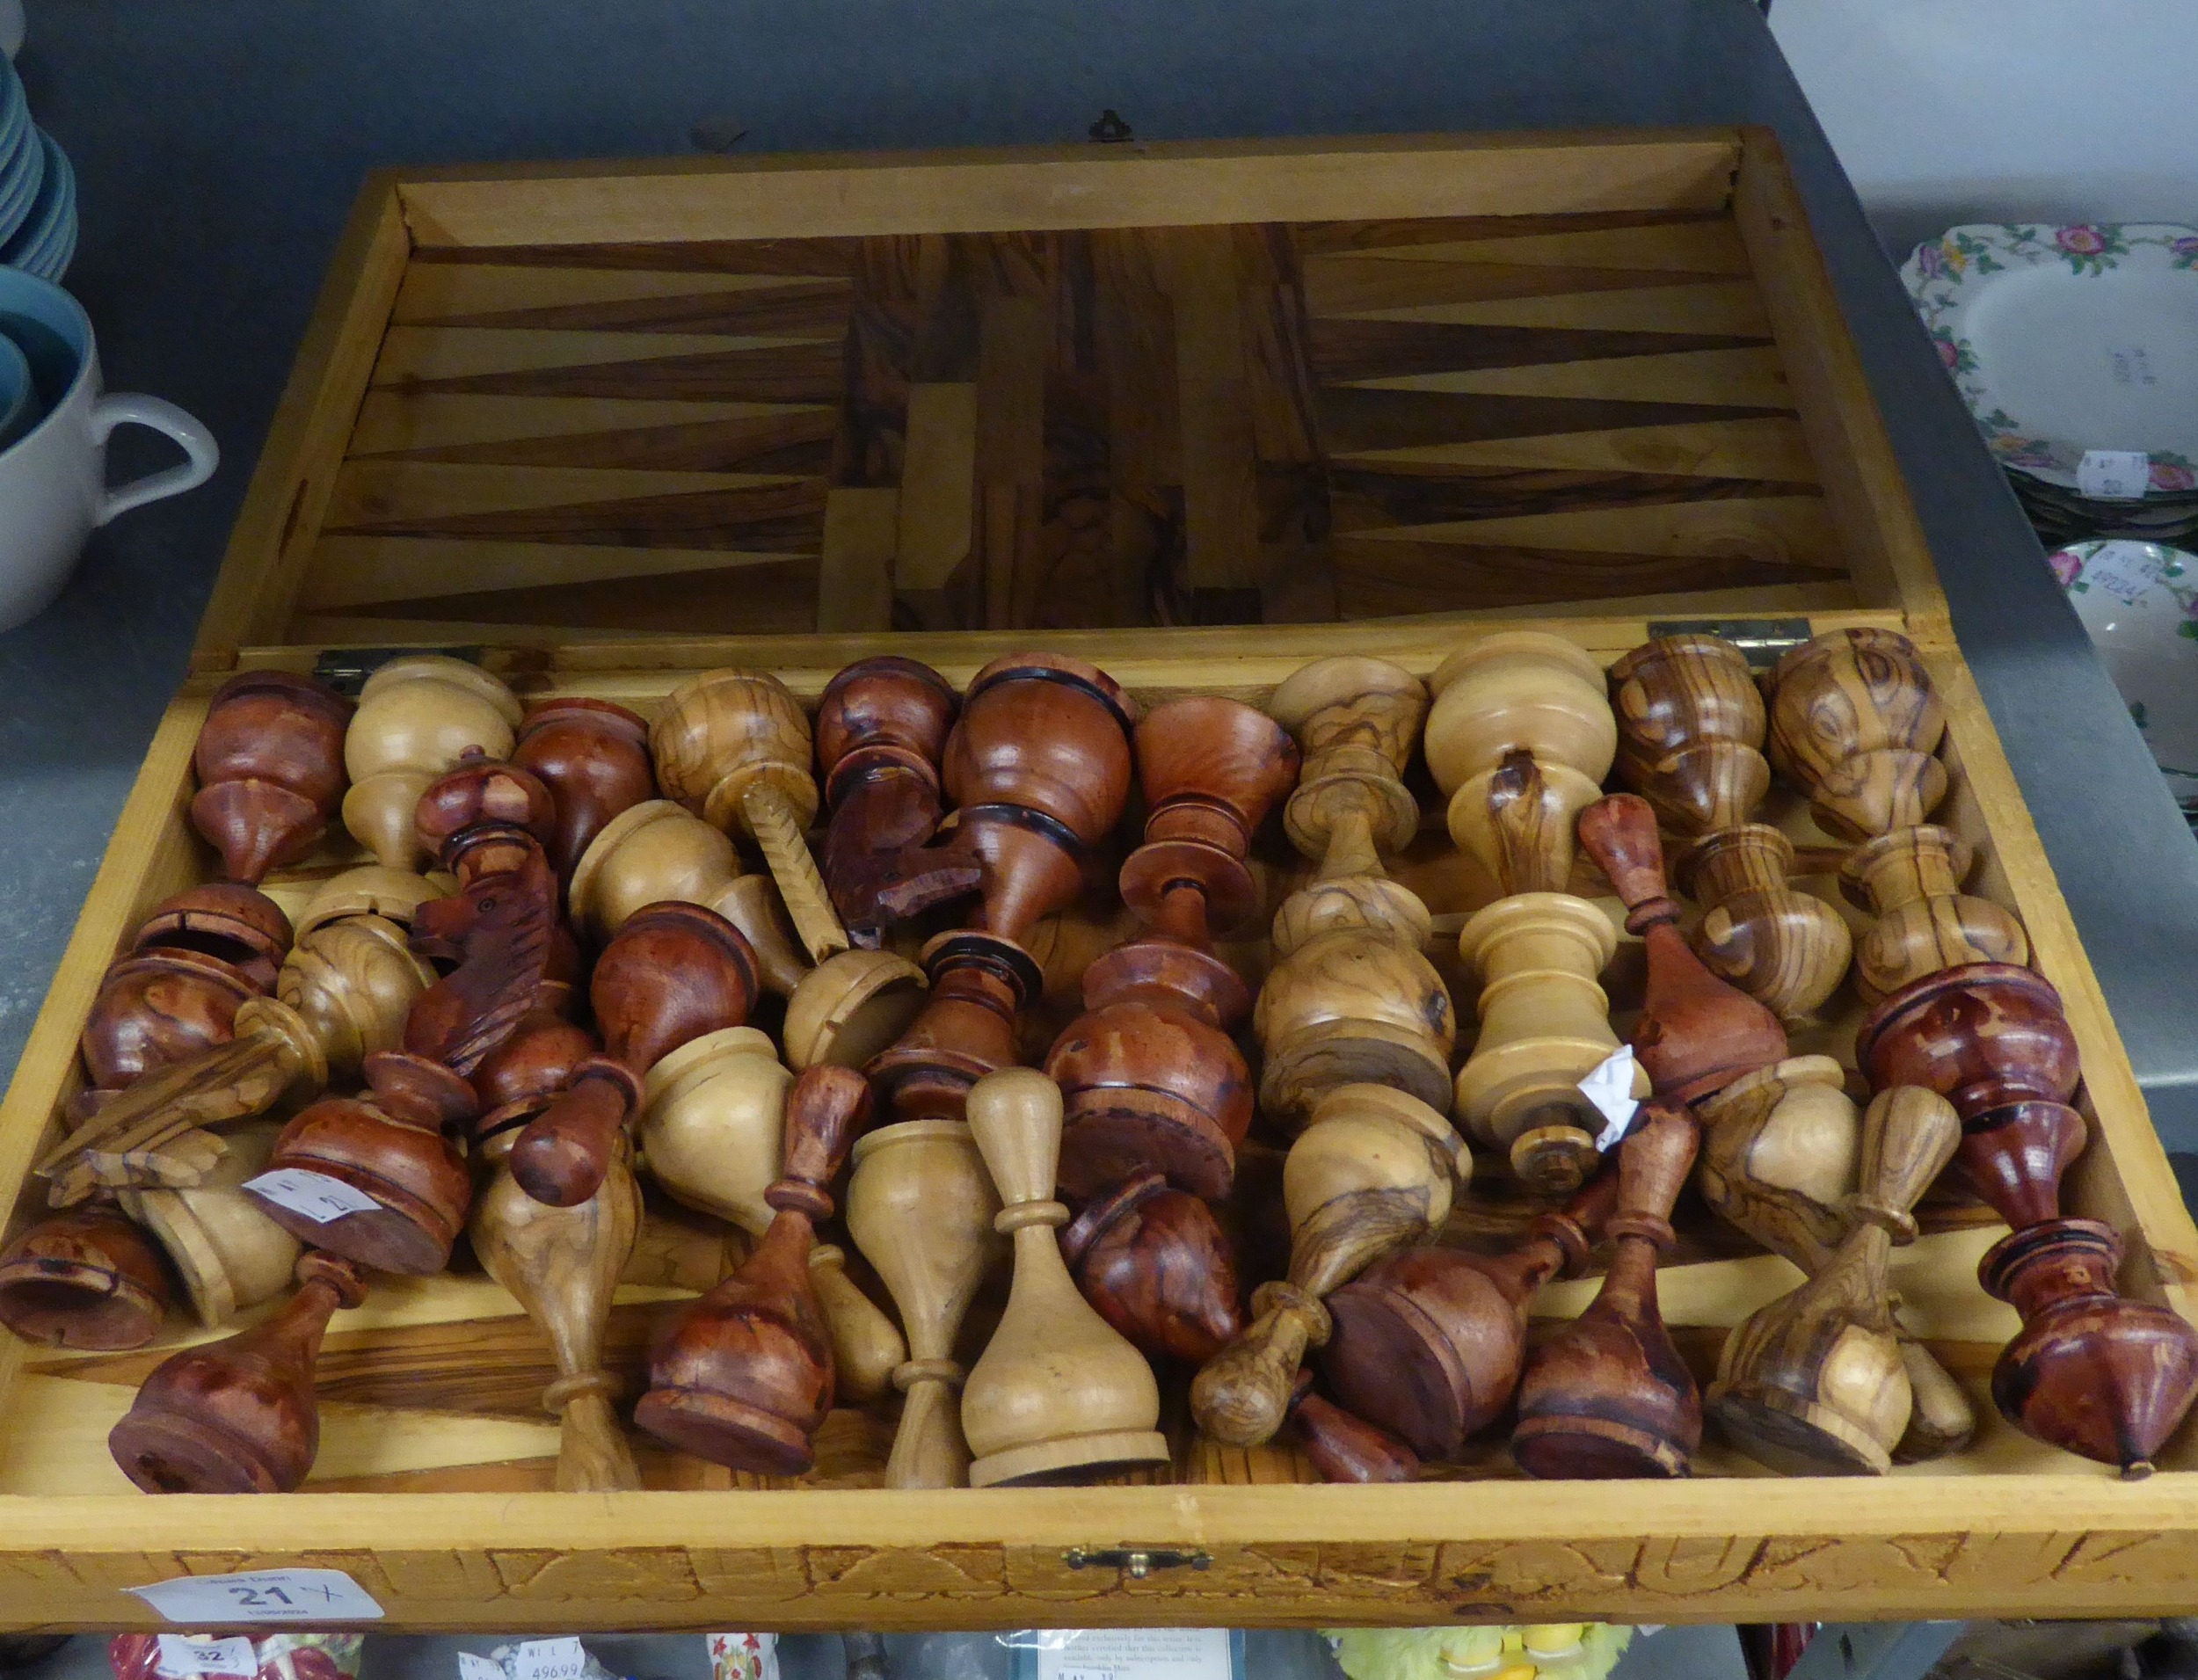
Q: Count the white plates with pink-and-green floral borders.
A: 2